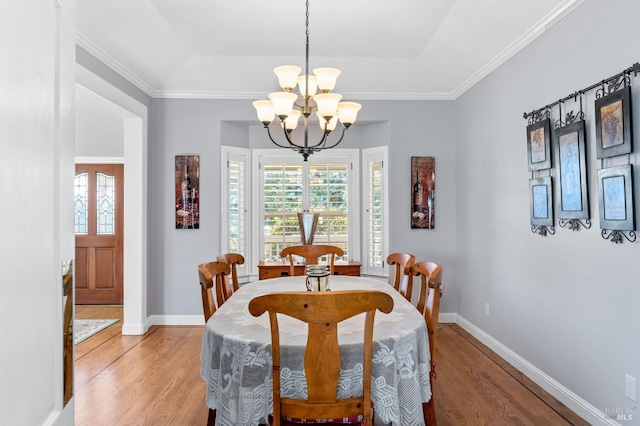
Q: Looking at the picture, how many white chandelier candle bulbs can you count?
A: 9